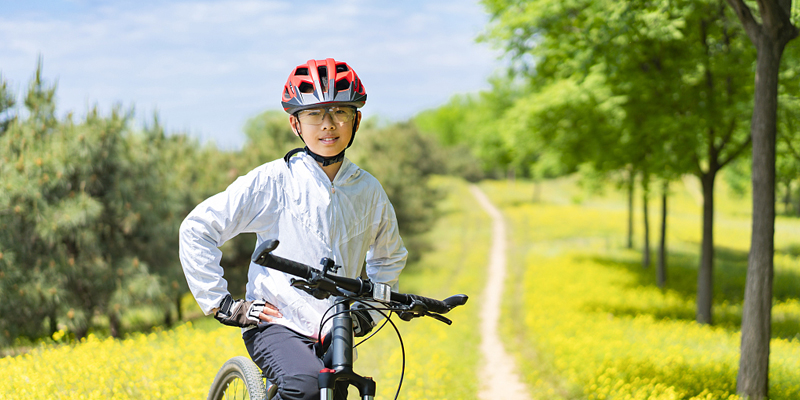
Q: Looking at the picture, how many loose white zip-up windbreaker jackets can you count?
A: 1